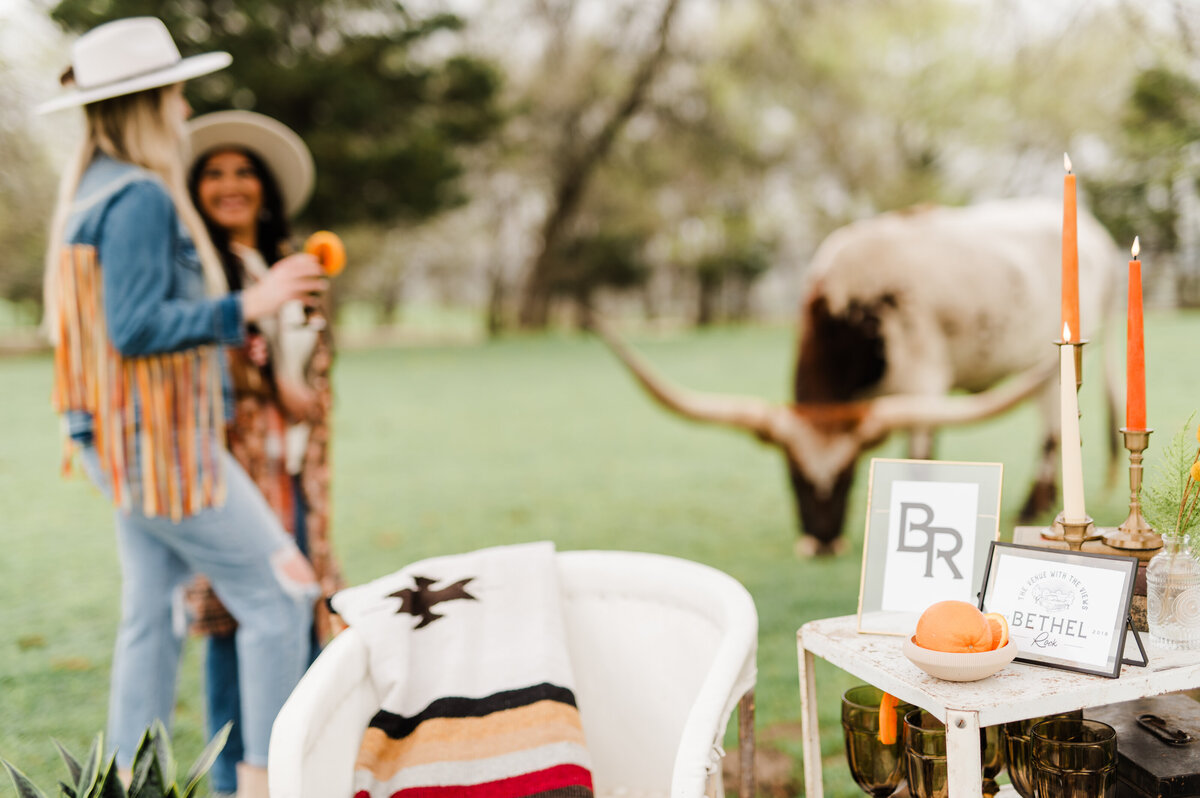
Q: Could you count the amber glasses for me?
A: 5